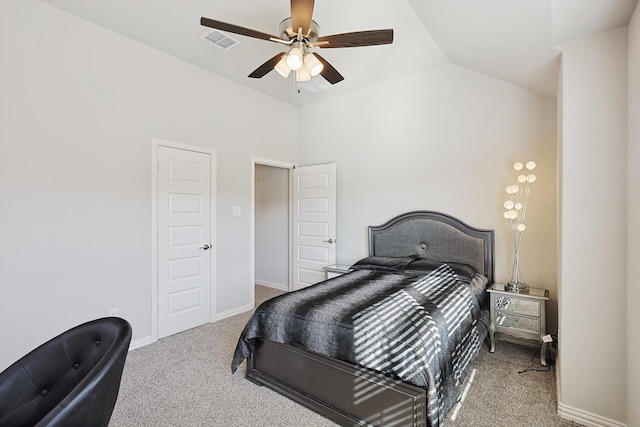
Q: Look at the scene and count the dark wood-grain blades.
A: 5